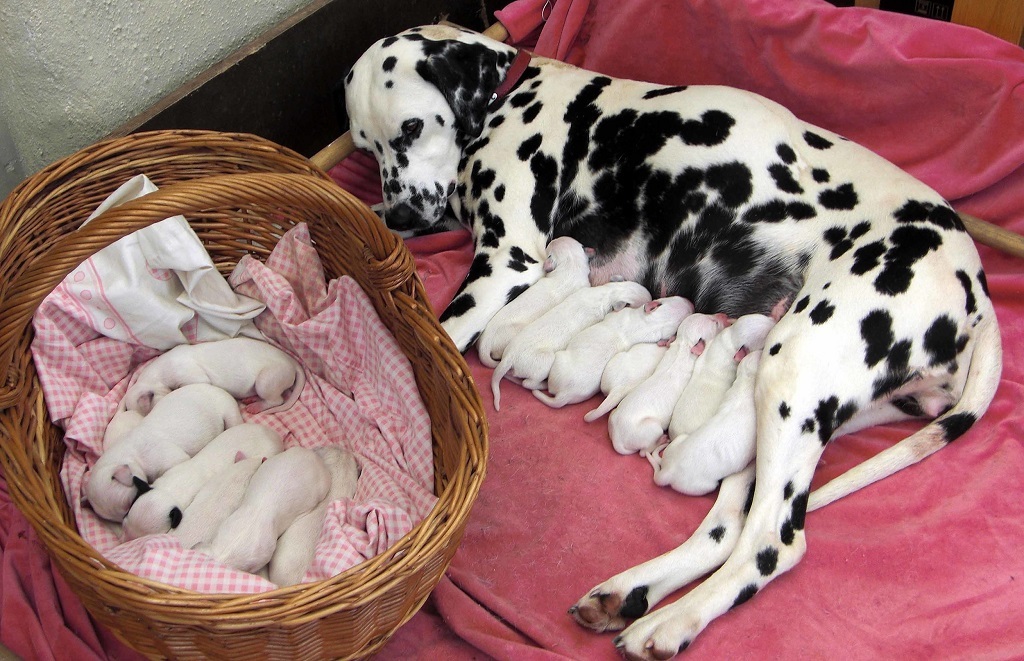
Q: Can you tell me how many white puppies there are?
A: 14